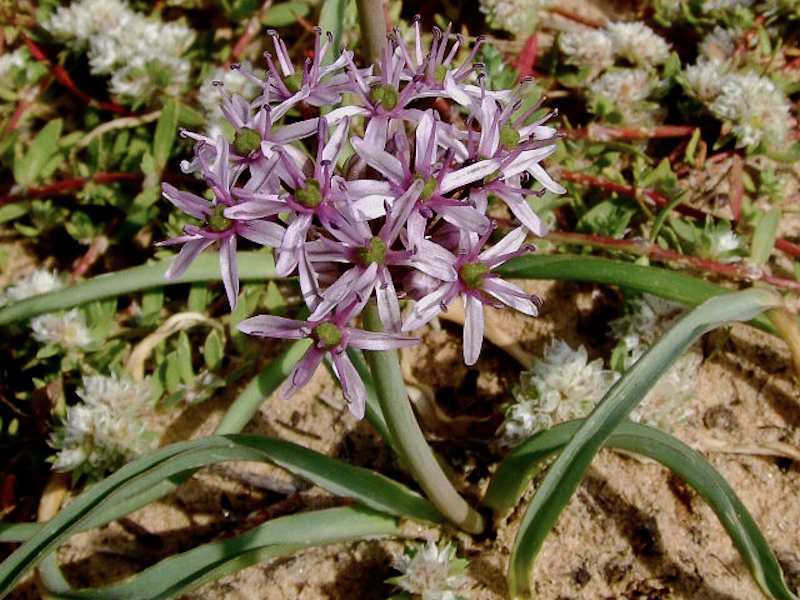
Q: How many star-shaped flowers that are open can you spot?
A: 12